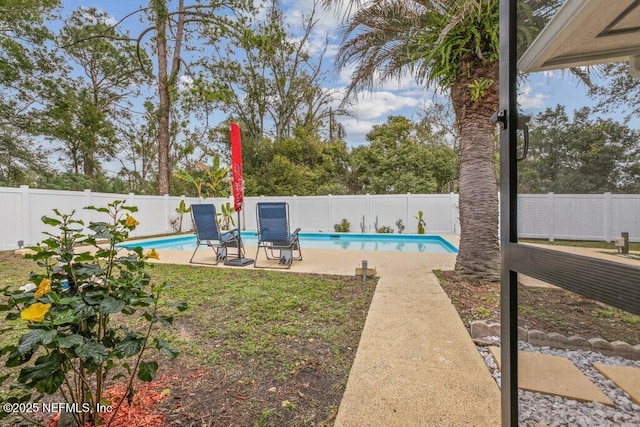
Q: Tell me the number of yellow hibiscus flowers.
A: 4